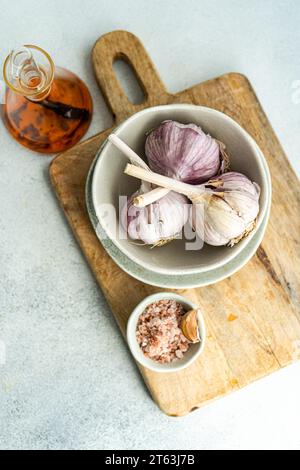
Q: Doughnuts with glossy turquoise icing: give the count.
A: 0